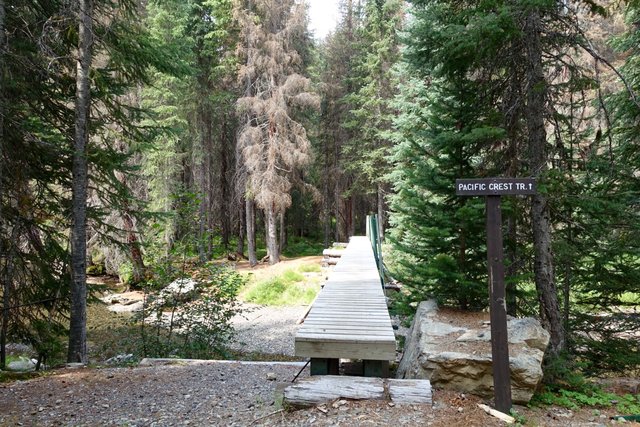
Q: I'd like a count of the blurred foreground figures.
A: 0